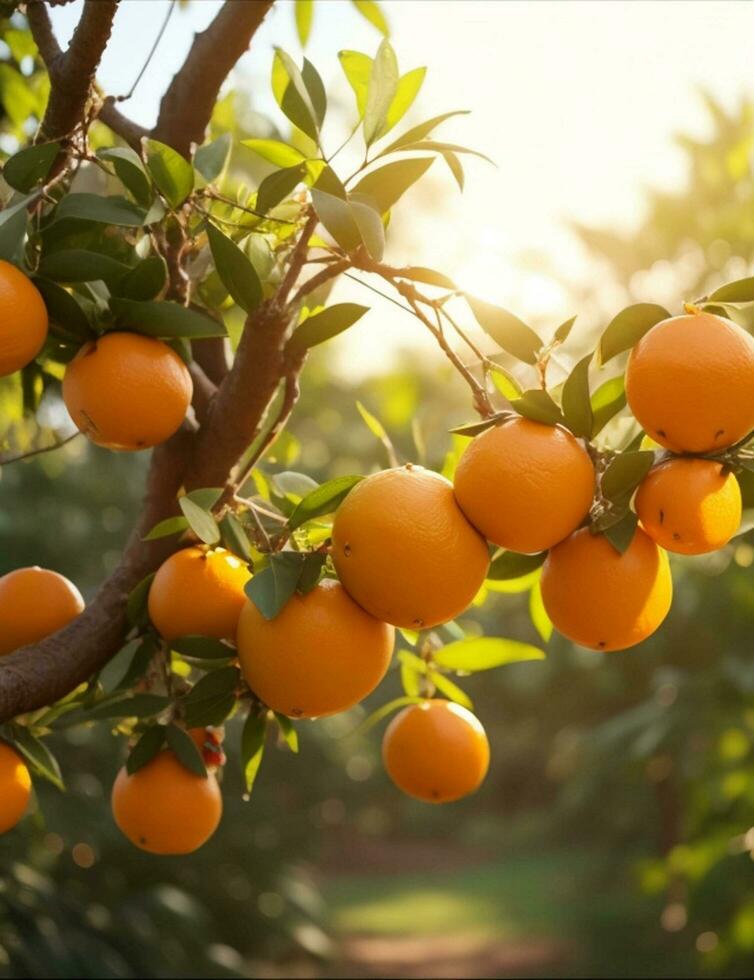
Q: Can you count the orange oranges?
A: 13